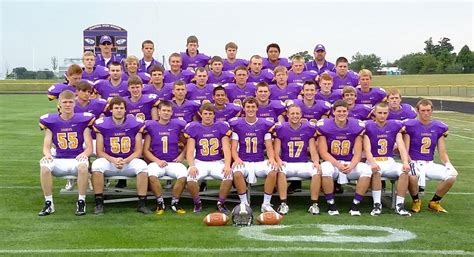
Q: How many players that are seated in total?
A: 9